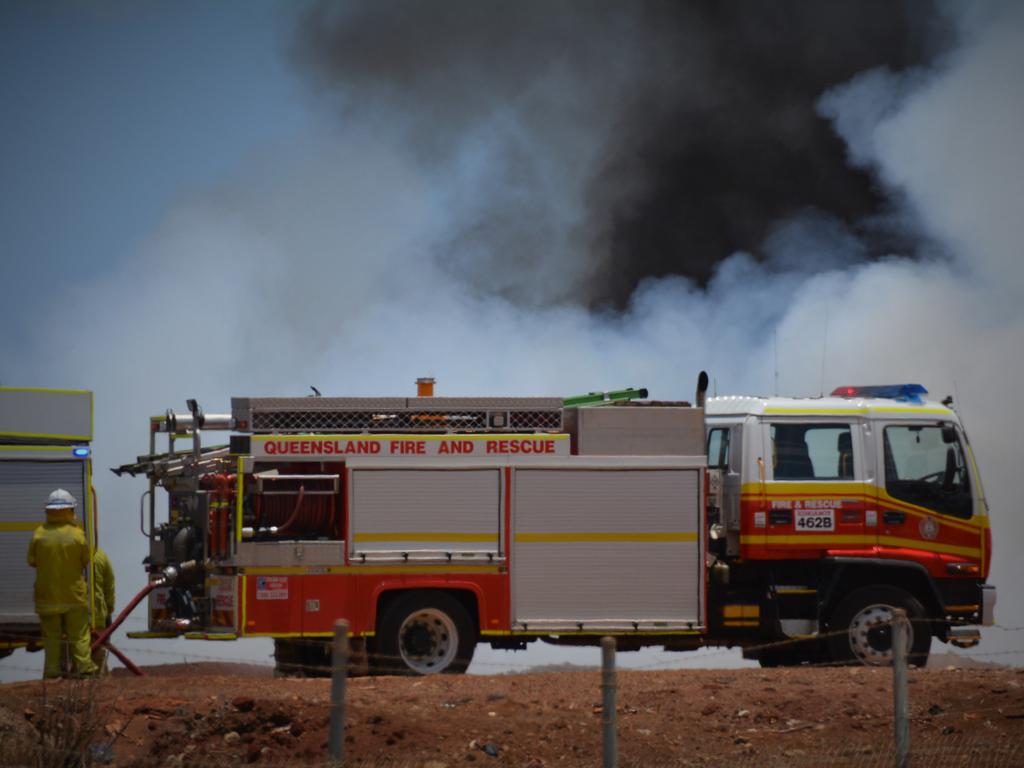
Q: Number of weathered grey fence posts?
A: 3